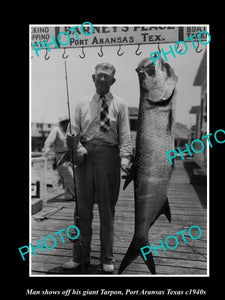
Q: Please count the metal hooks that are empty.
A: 8